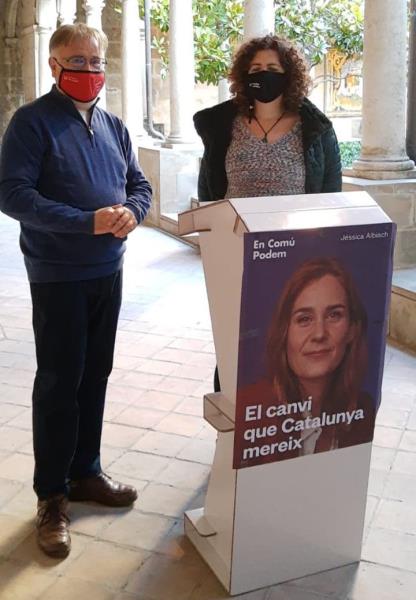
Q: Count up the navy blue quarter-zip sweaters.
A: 1